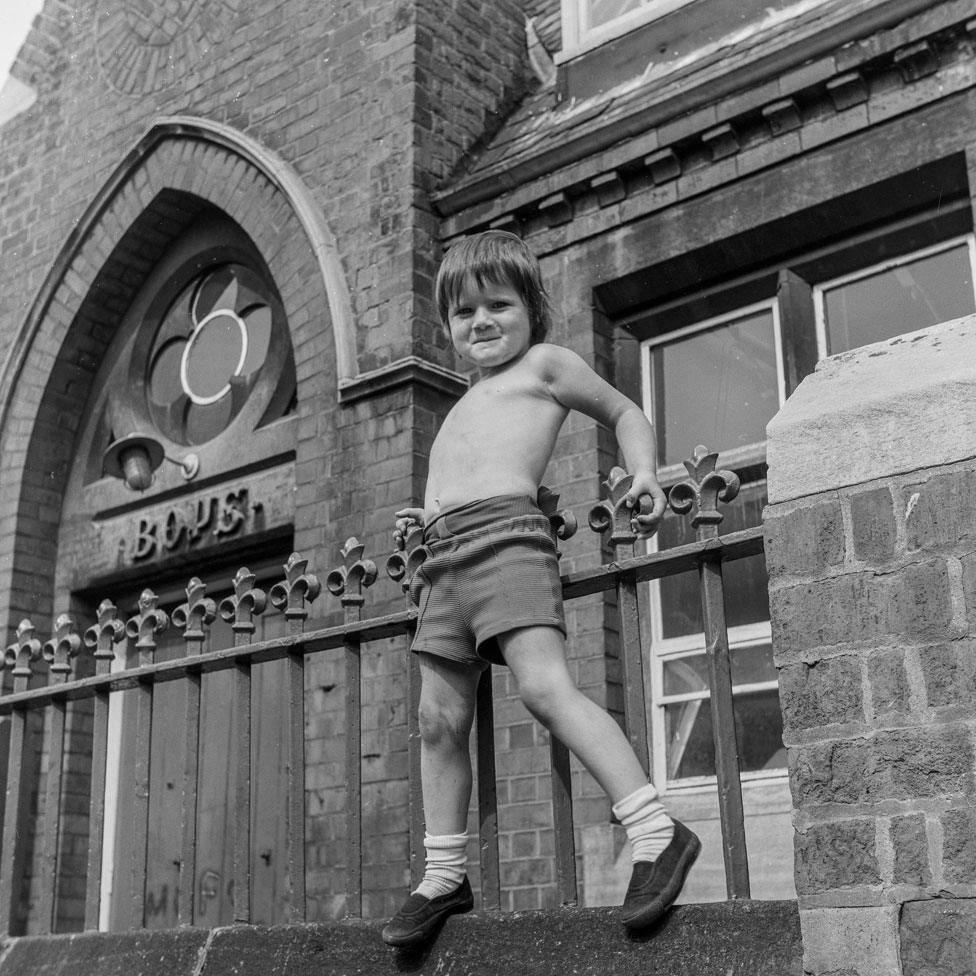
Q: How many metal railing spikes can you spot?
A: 12